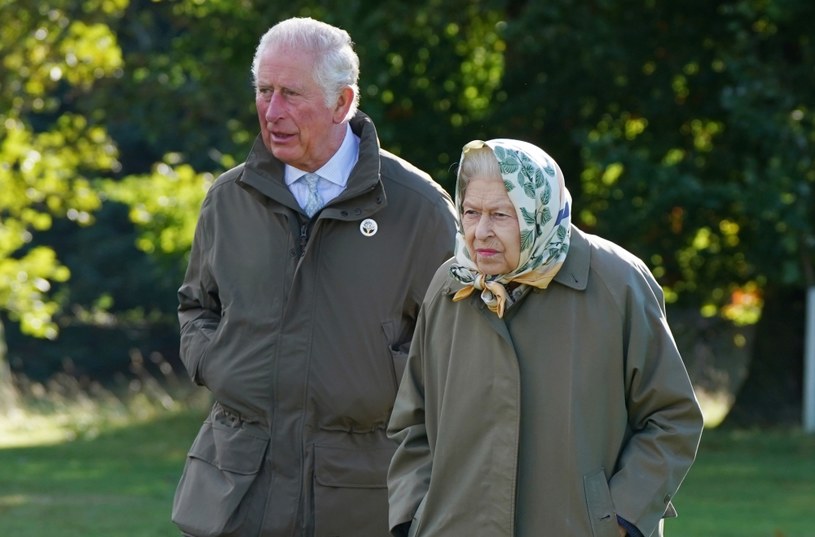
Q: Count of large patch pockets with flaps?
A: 2